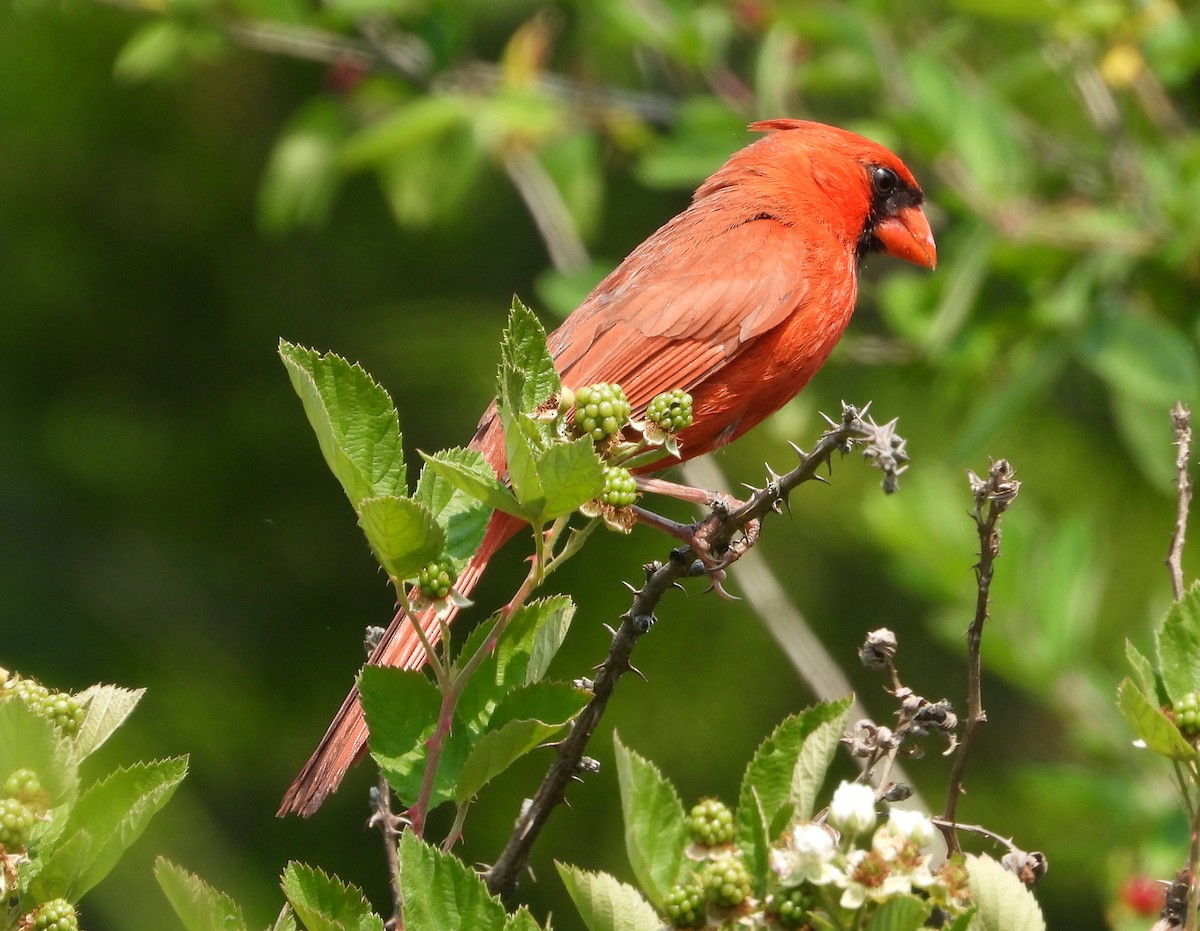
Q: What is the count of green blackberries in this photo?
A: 14